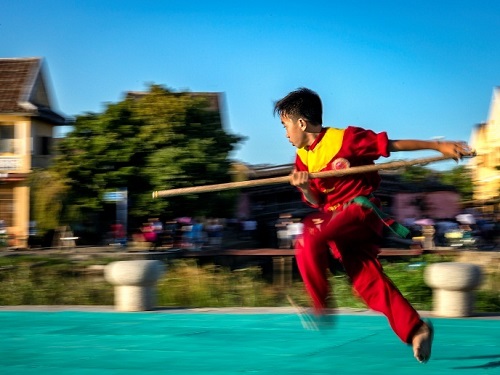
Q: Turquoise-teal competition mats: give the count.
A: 1